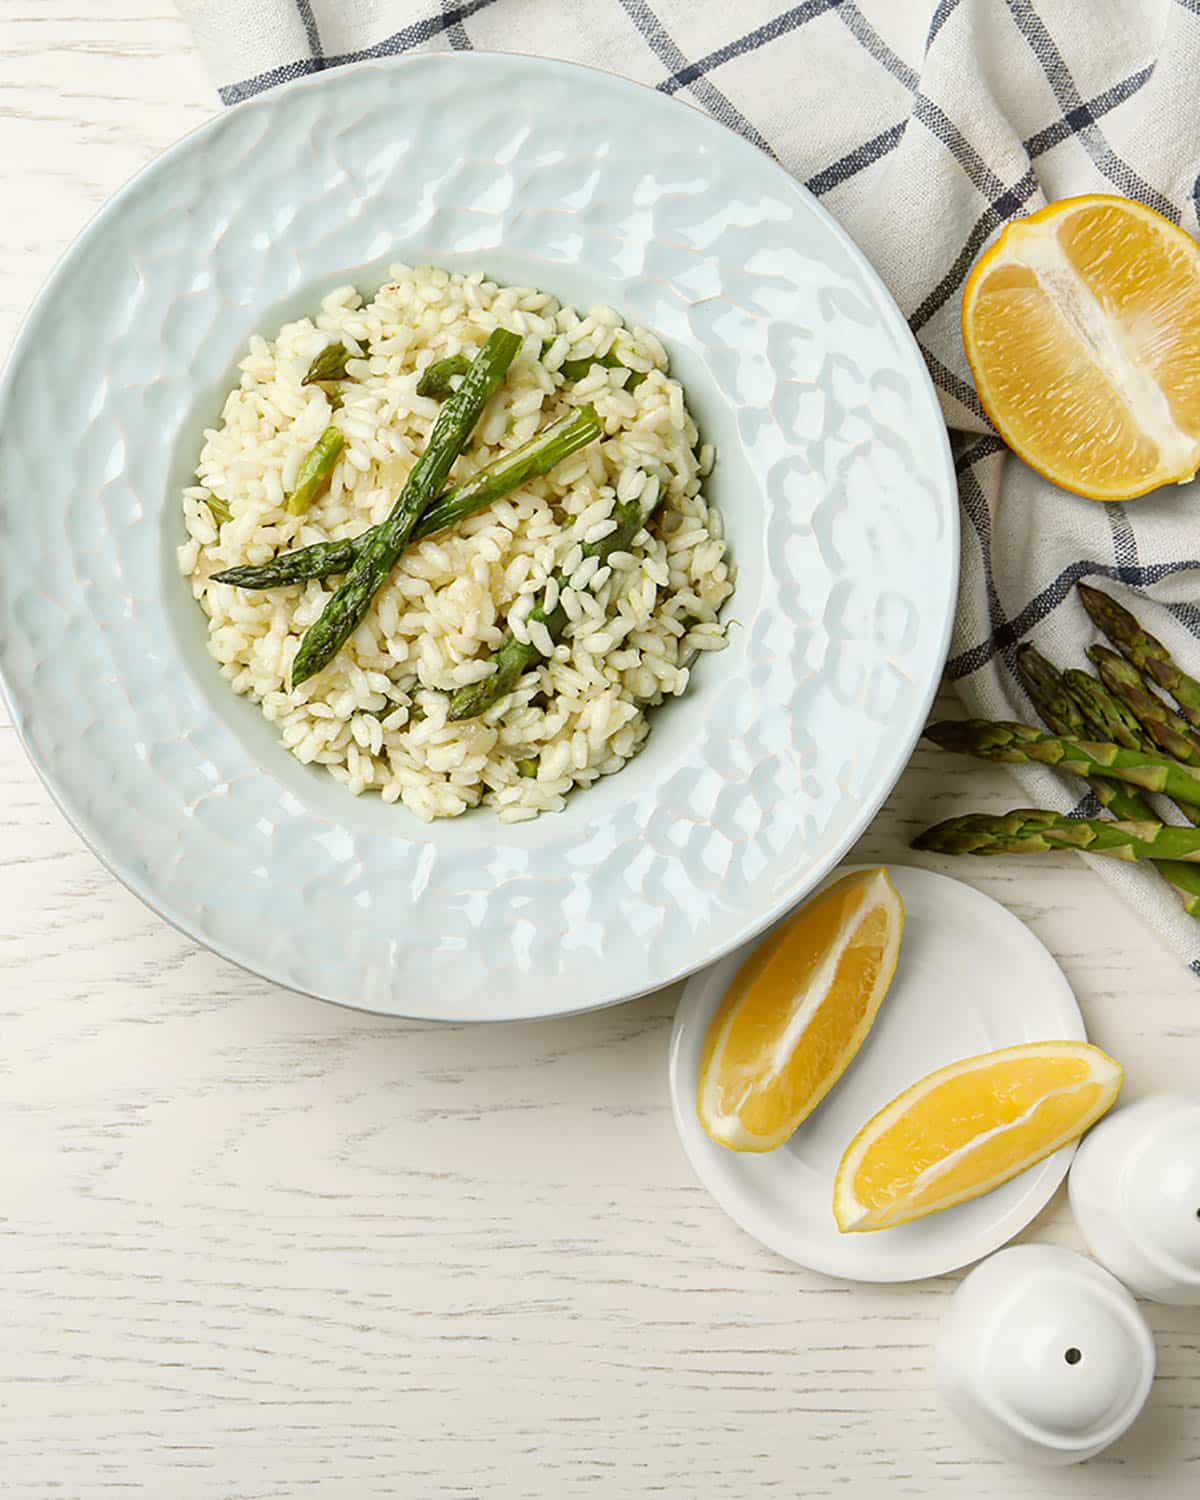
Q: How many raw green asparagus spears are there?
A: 6